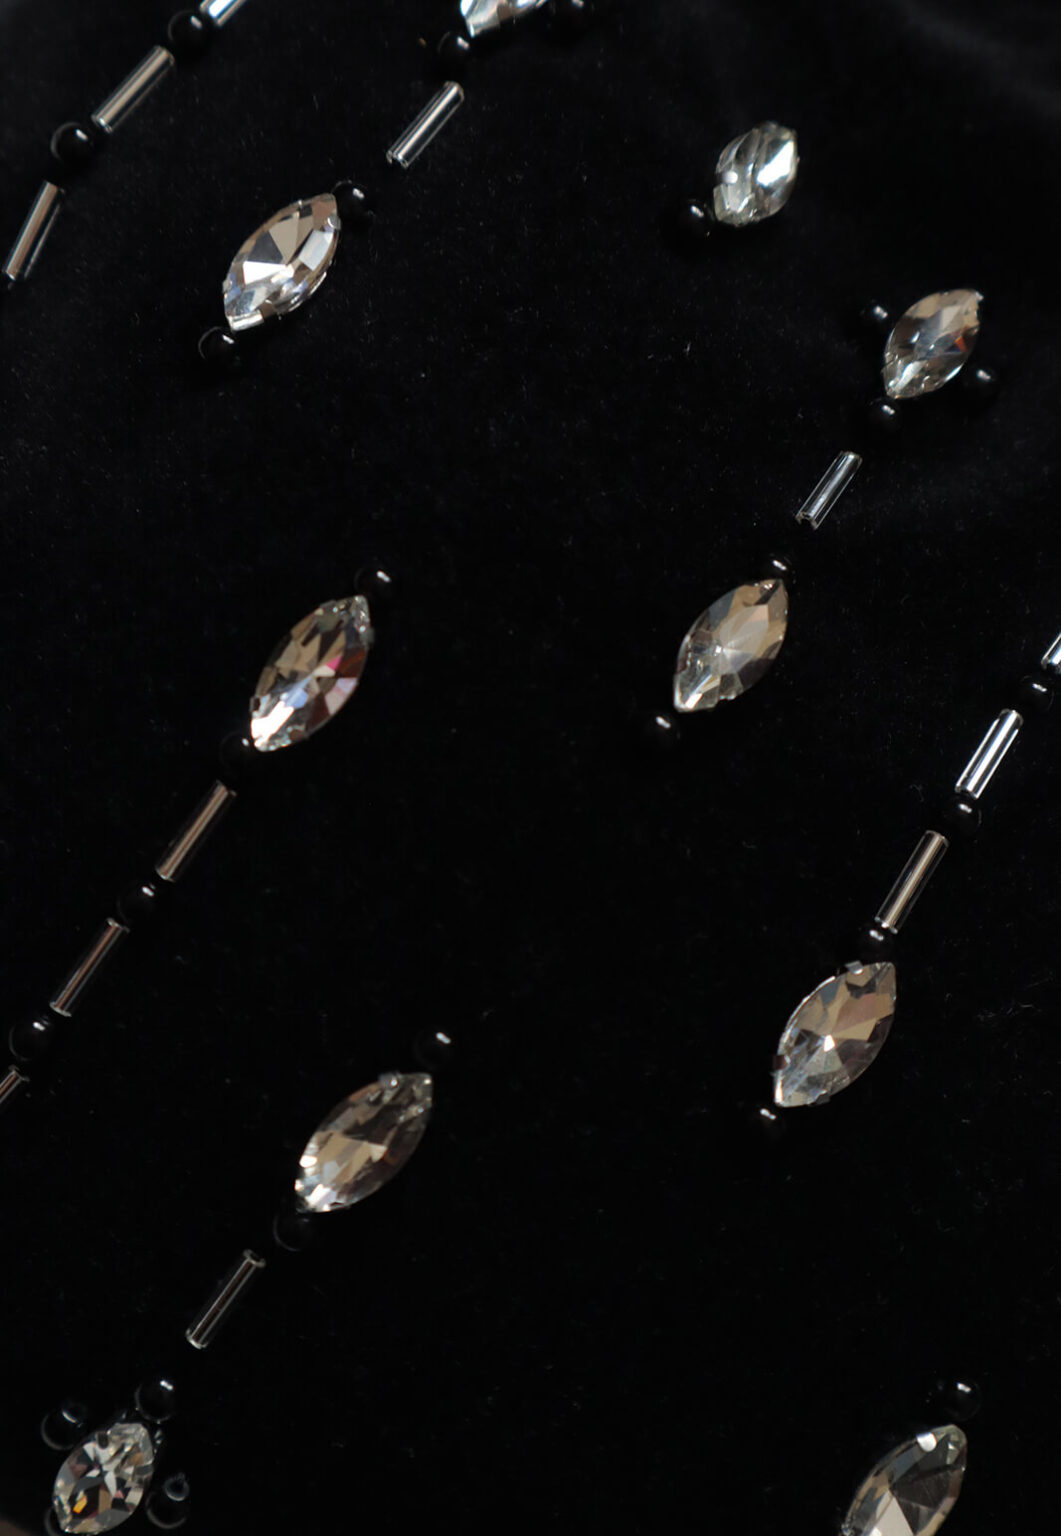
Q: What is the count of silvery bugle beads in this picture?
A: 12